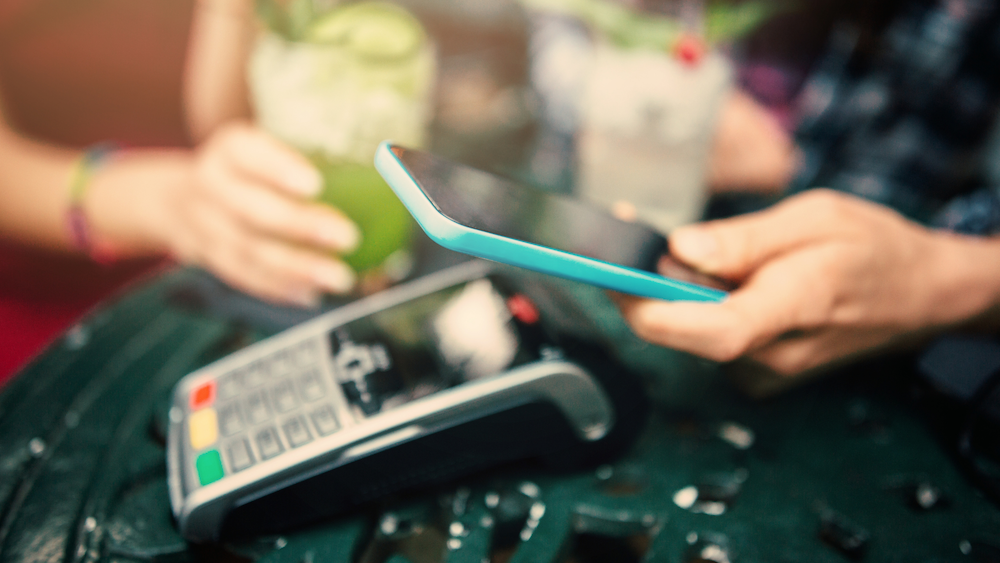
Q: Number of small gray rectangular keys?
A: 12